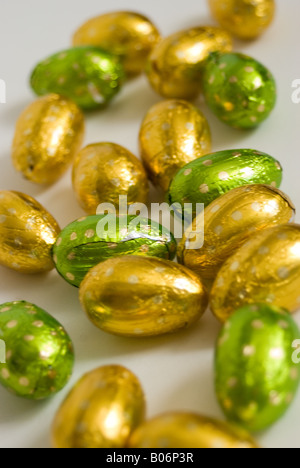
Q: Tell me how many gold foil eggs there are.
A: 12